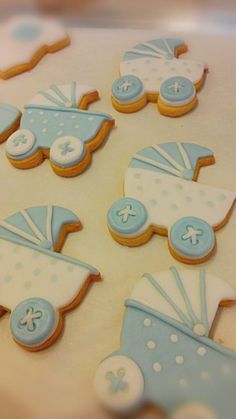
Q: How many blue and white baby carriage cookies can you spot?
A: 5